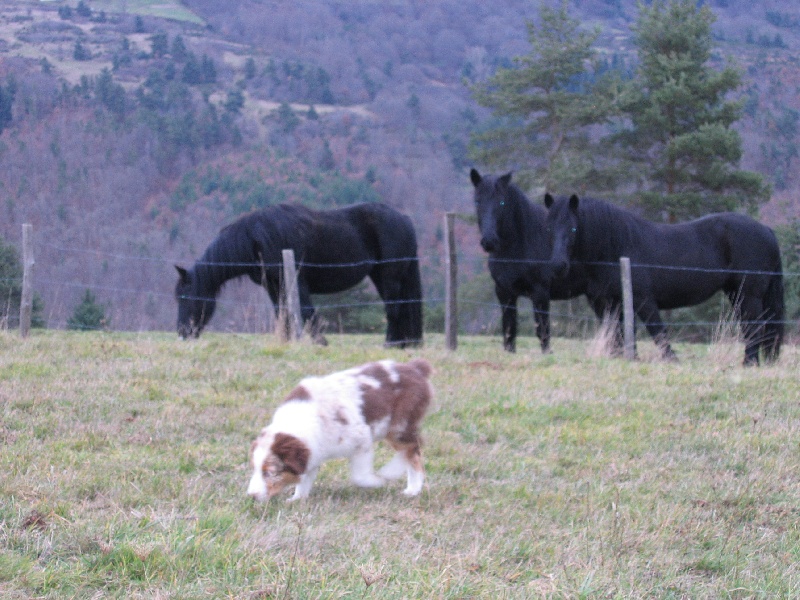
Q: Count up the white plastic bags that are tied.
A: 0